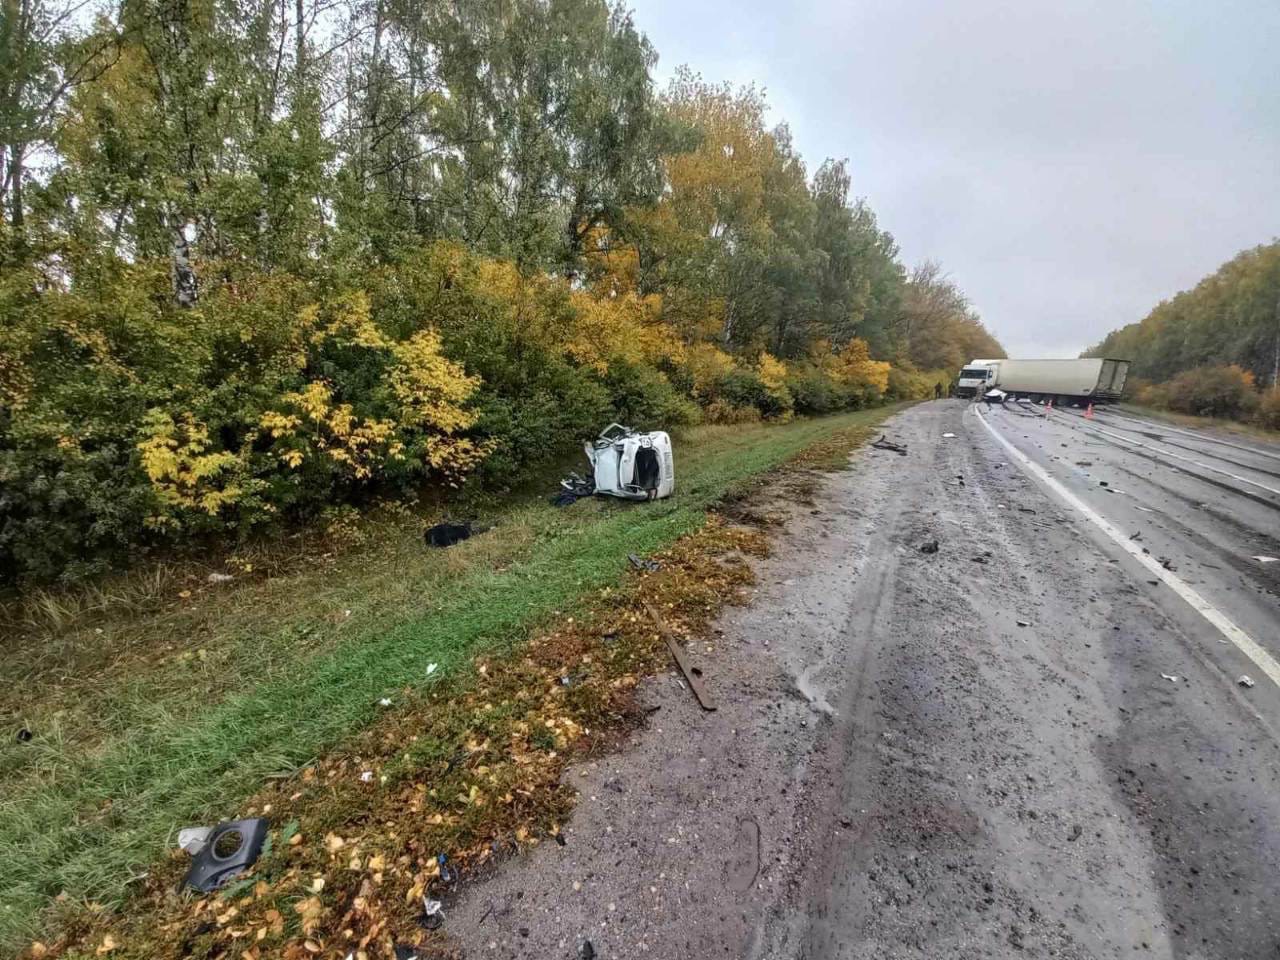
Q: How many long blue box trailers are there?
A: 0